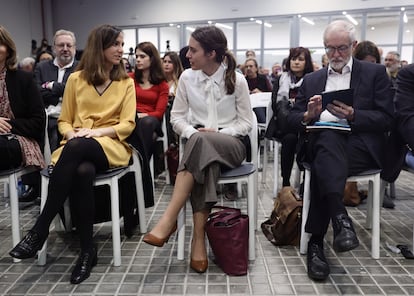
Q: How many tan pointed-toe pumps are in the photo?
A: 2